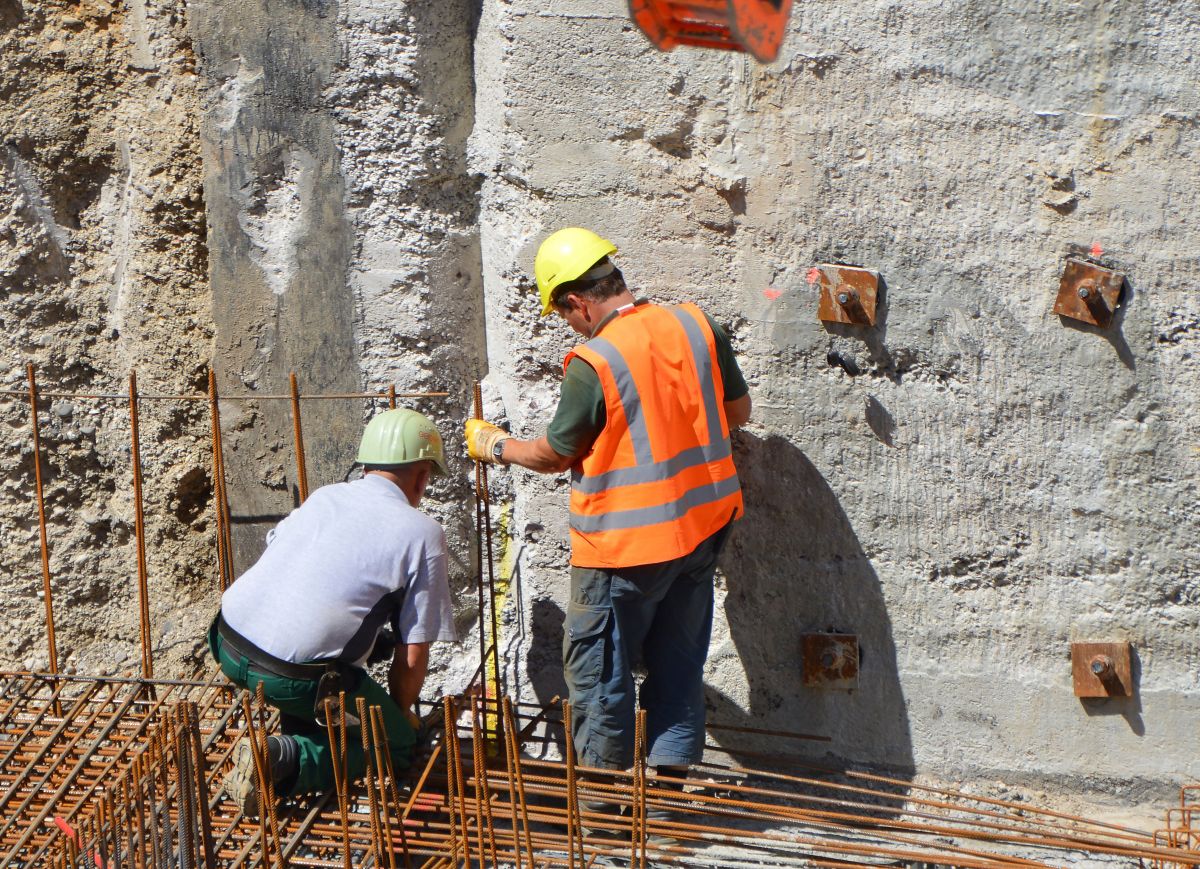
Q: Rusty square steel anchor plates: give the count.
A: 4